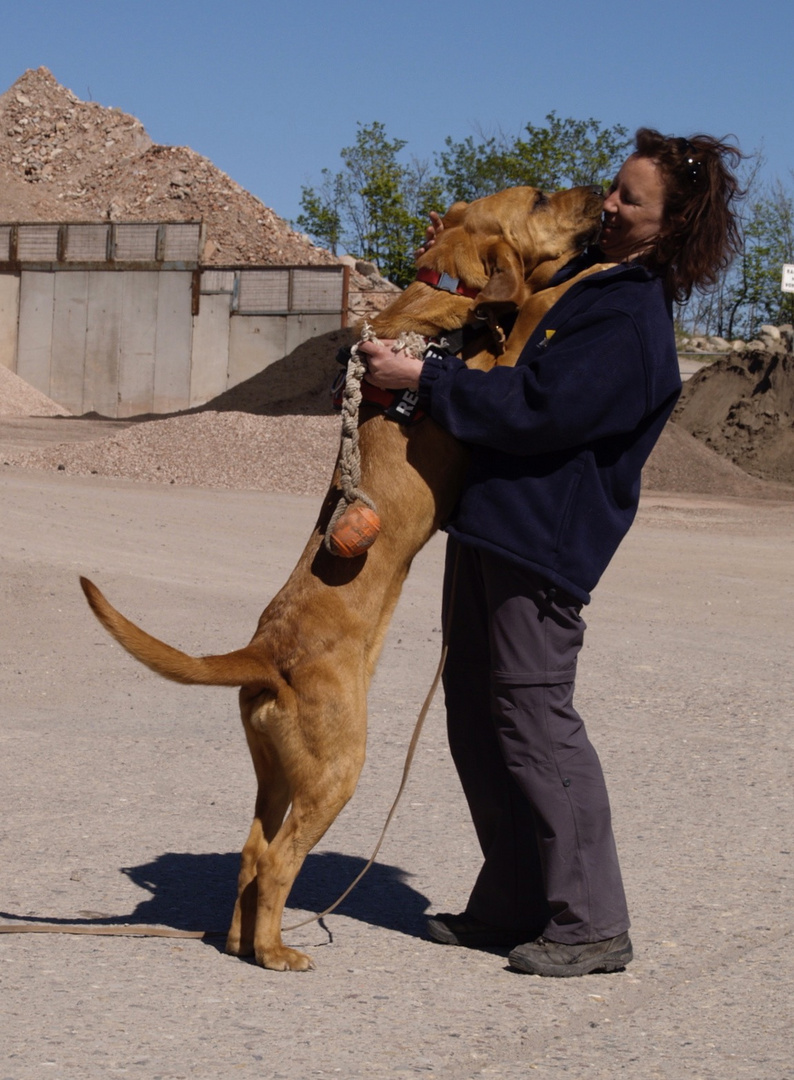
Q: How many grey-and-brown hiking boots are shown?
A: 2